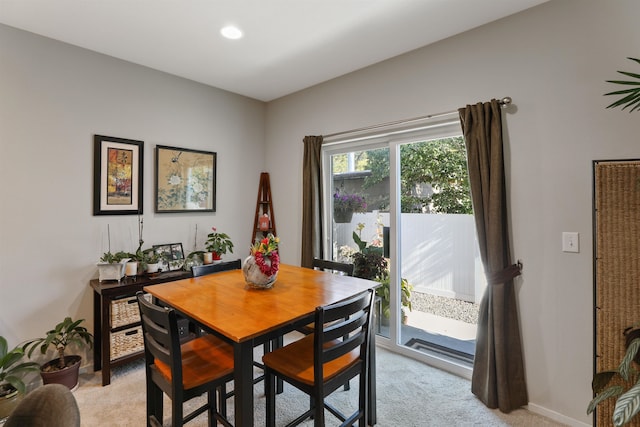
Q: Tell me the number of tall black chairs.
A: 4